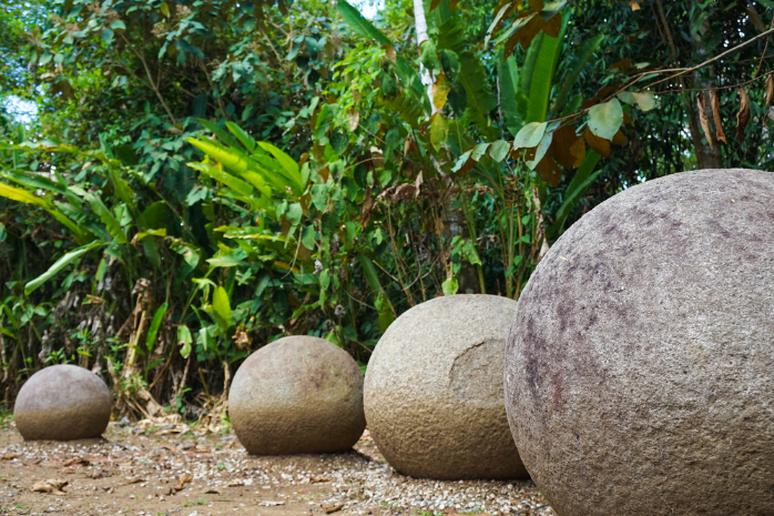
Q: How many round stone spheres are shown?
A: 4